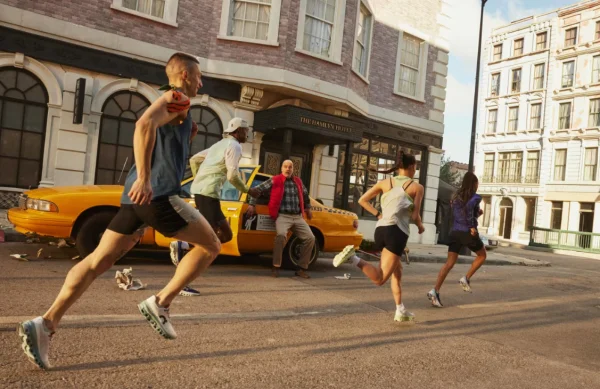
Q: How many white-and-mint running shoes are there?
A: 4